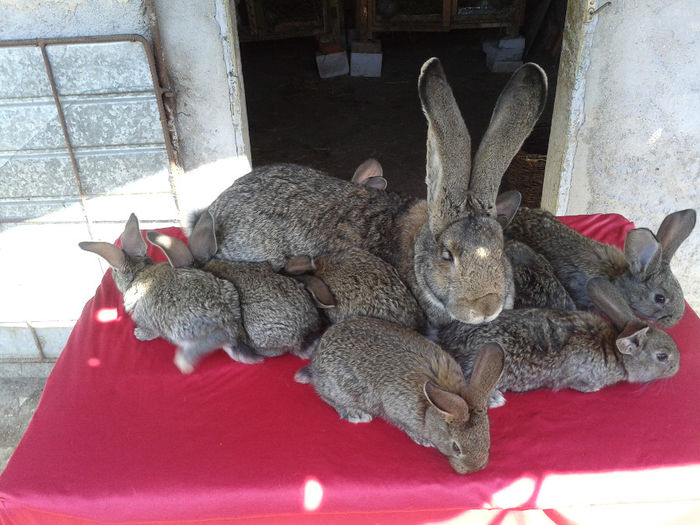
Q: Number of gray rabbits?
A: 9